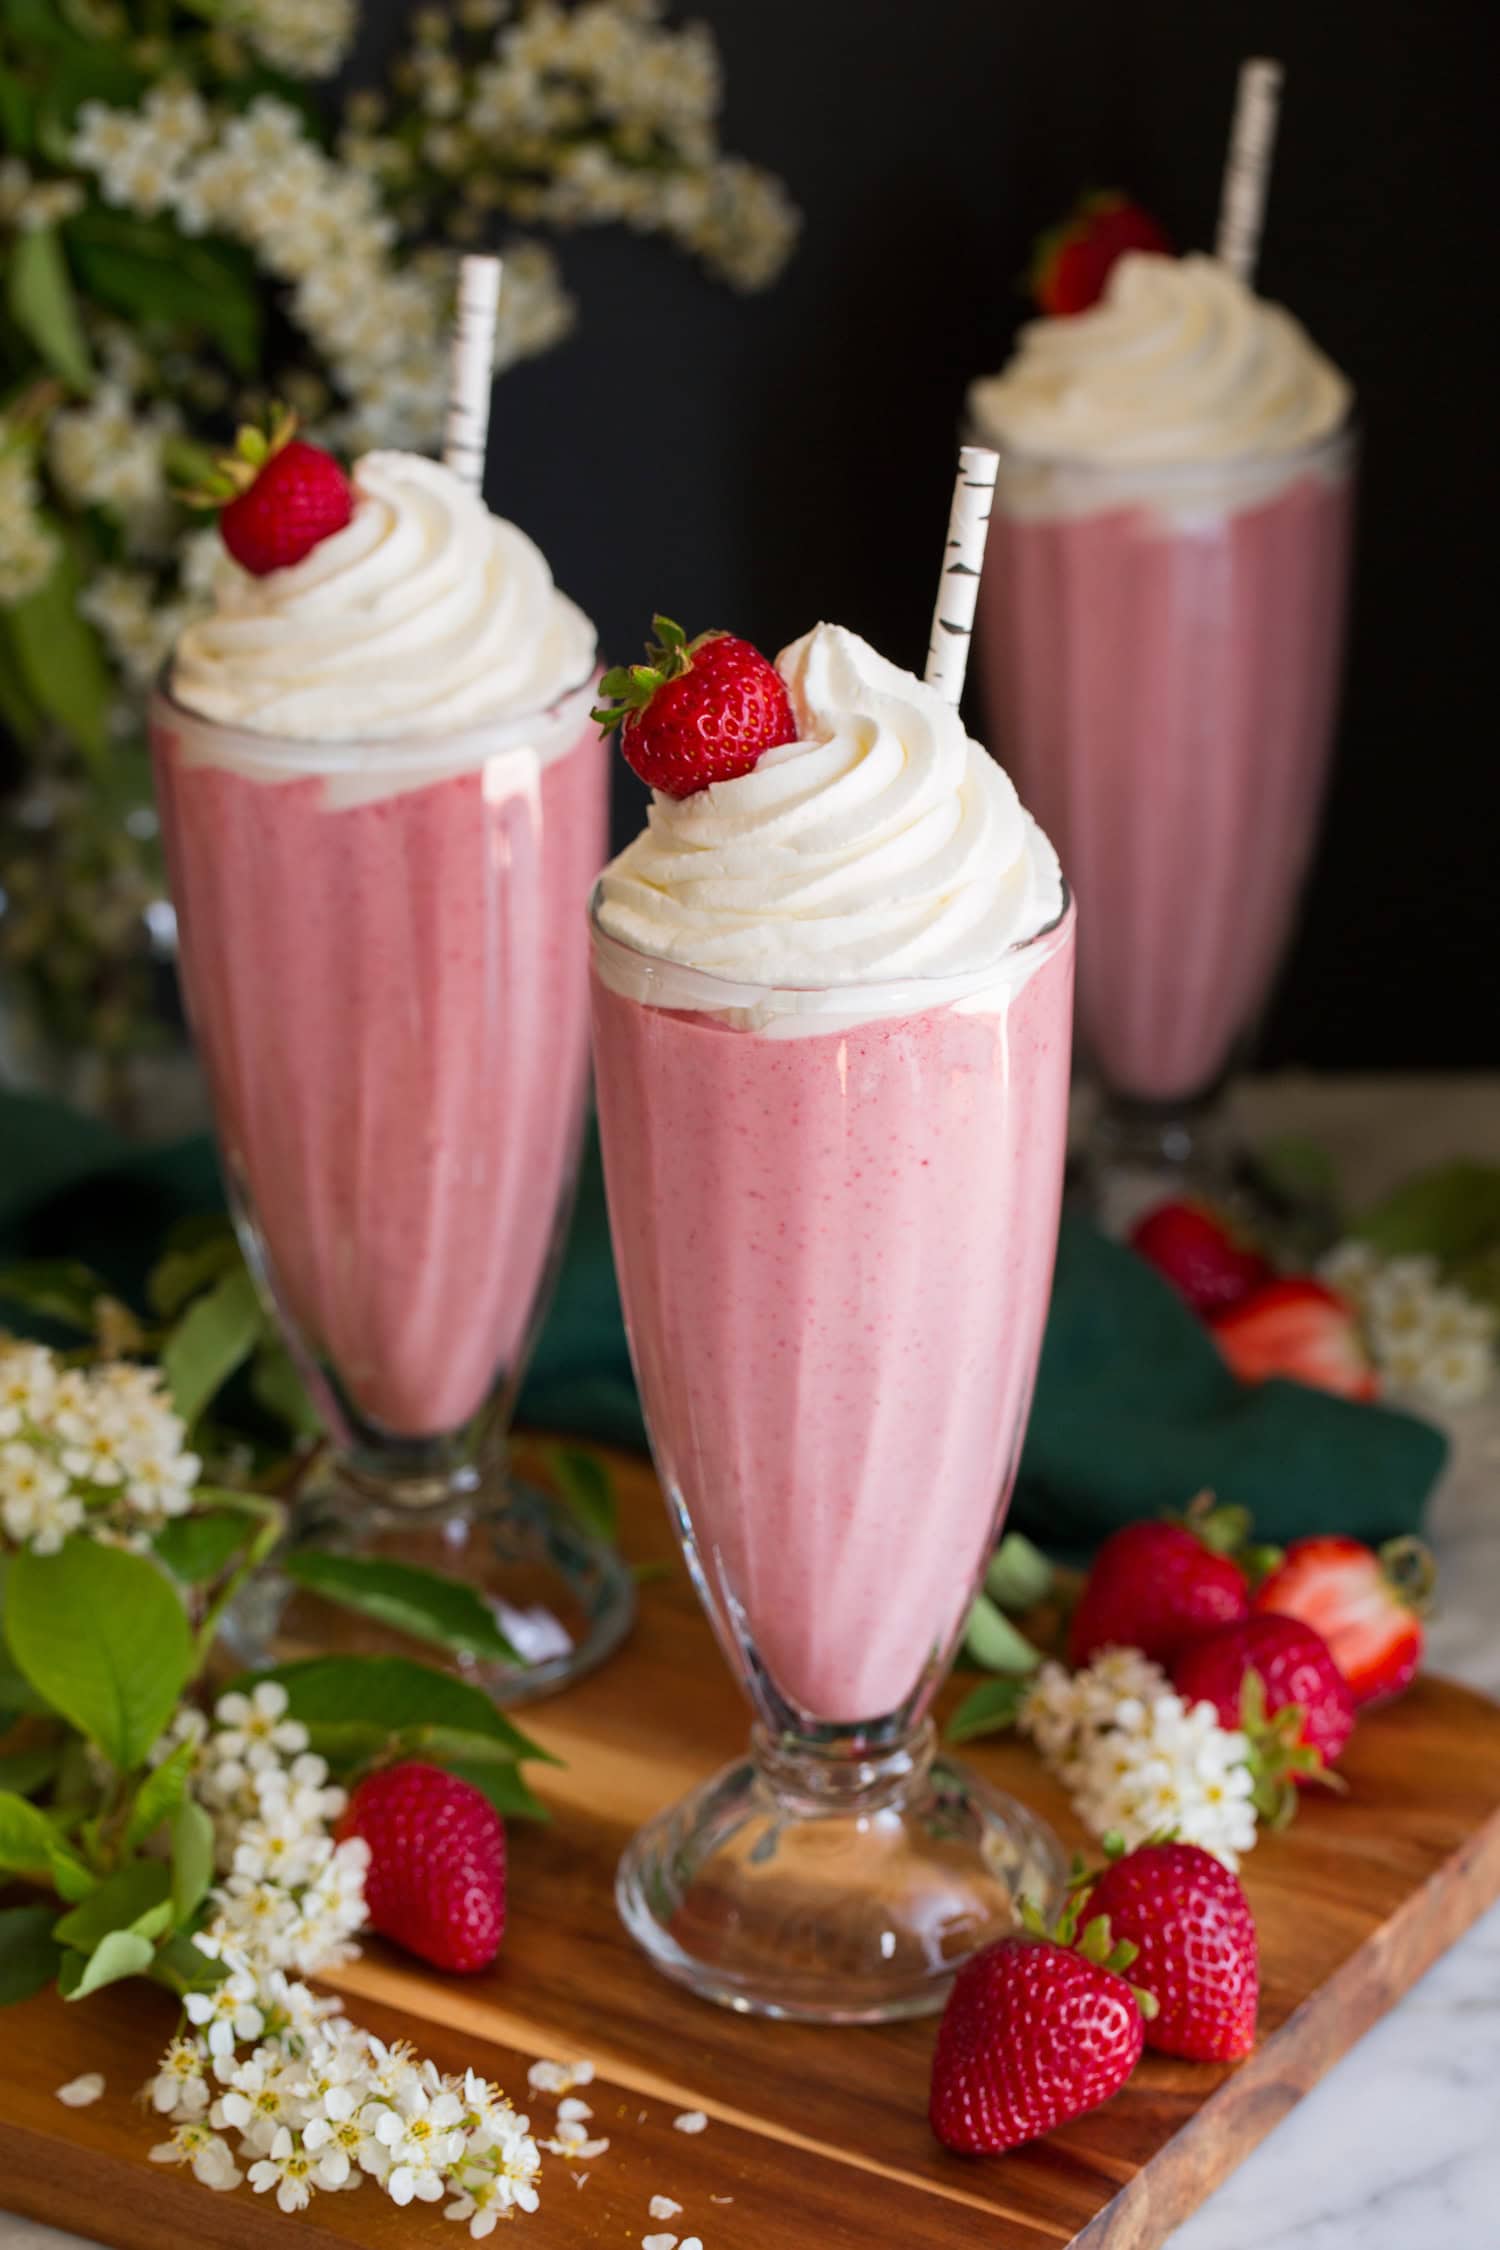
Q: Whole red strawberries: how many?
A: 9